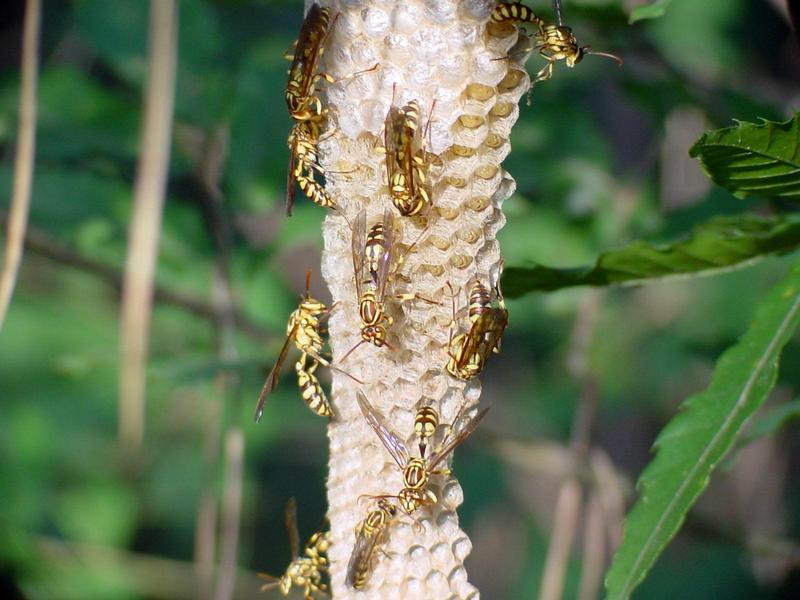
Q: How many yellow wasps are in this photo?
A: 10